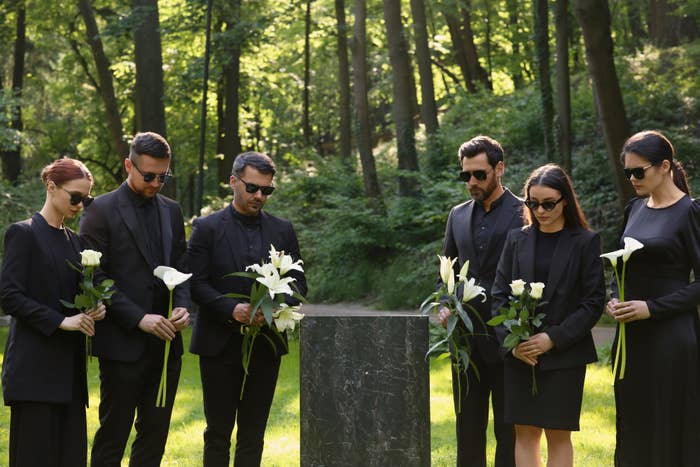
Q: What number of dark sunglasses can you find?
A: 6